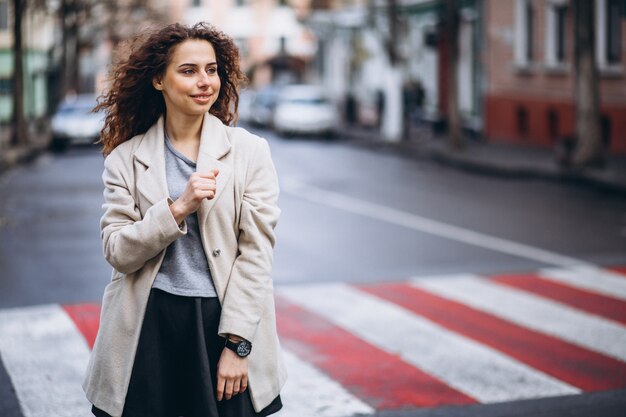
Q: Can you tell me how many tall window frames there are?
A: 3